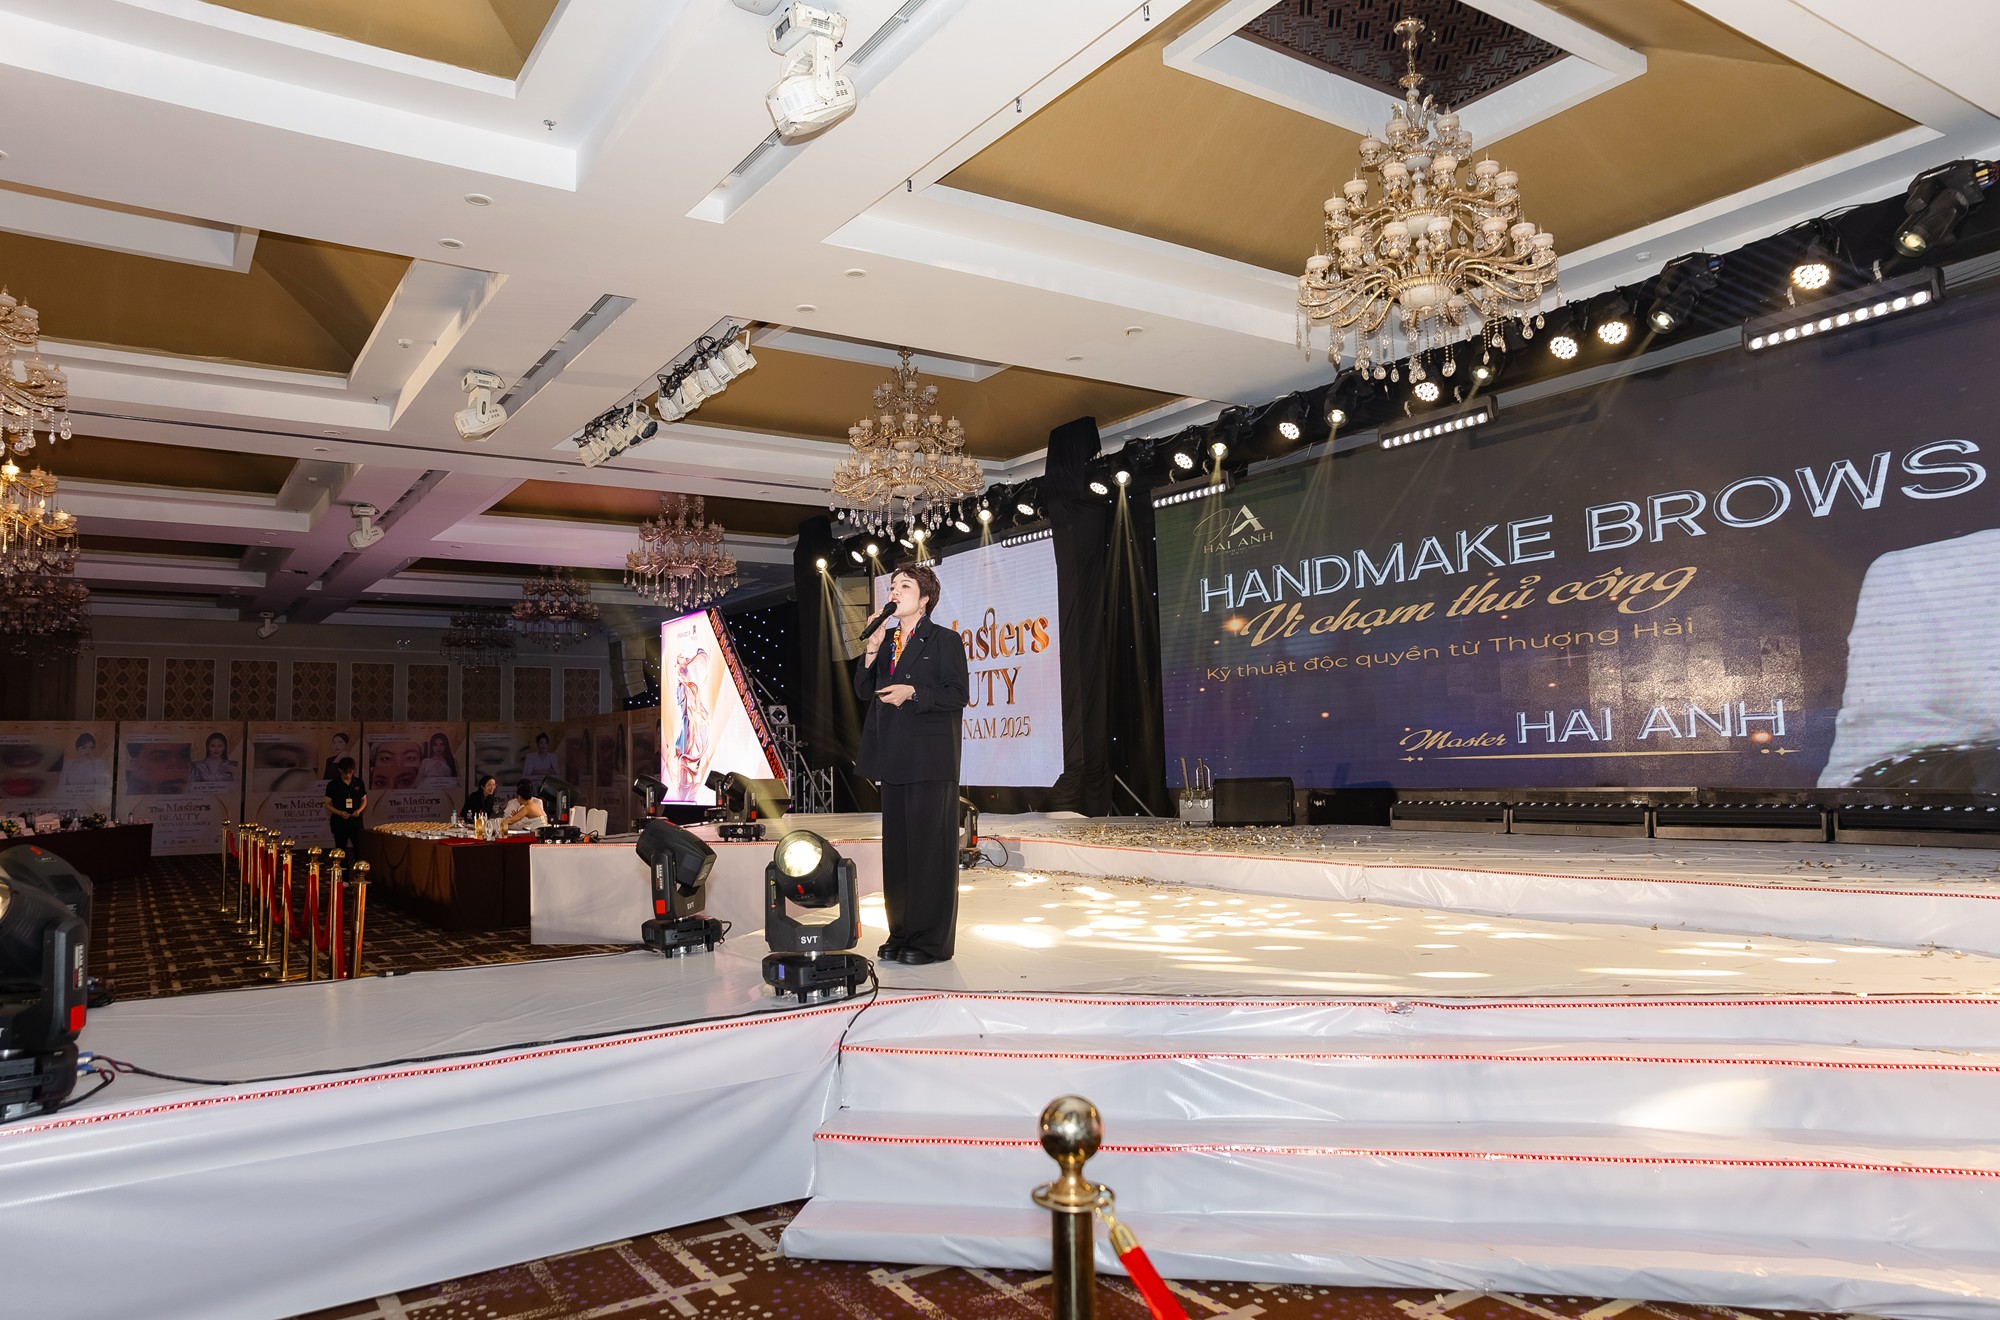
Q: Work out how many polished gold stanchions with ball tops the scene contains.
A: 10